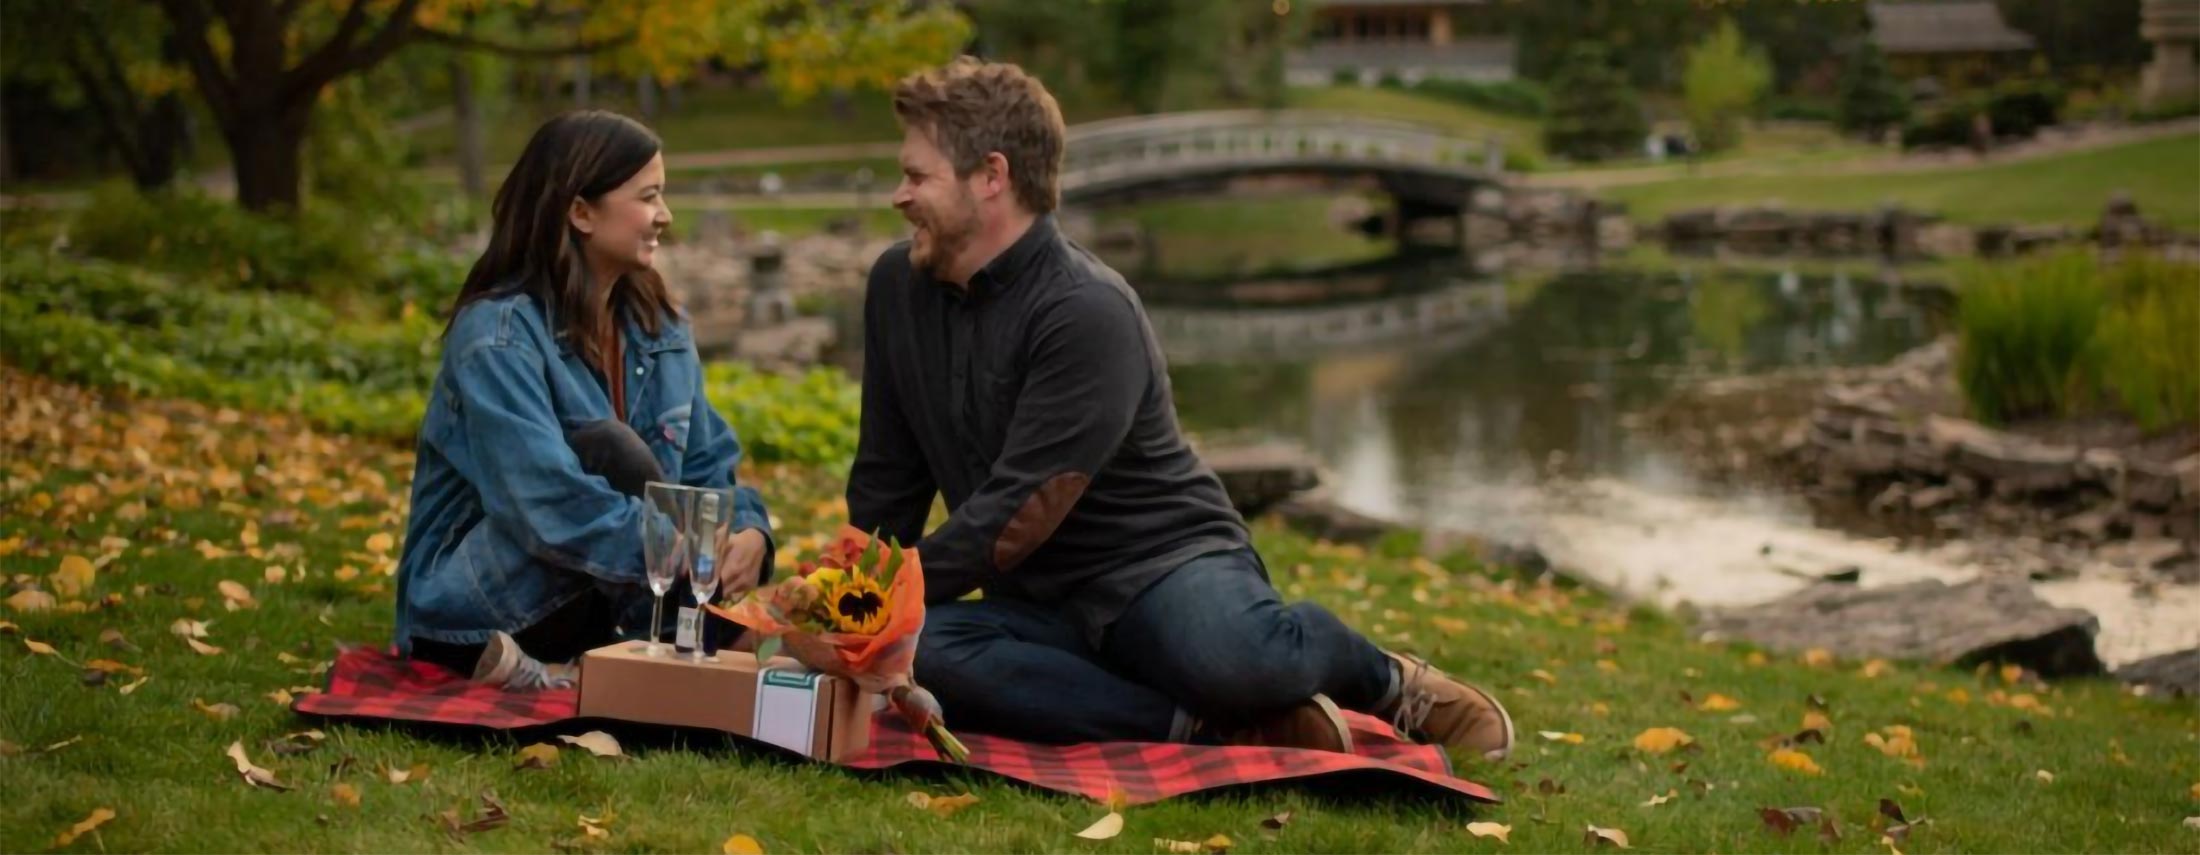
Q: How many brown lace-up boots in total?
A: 2